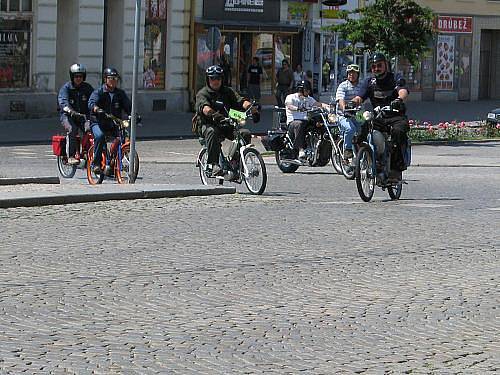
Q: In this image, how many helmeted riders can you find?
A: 6